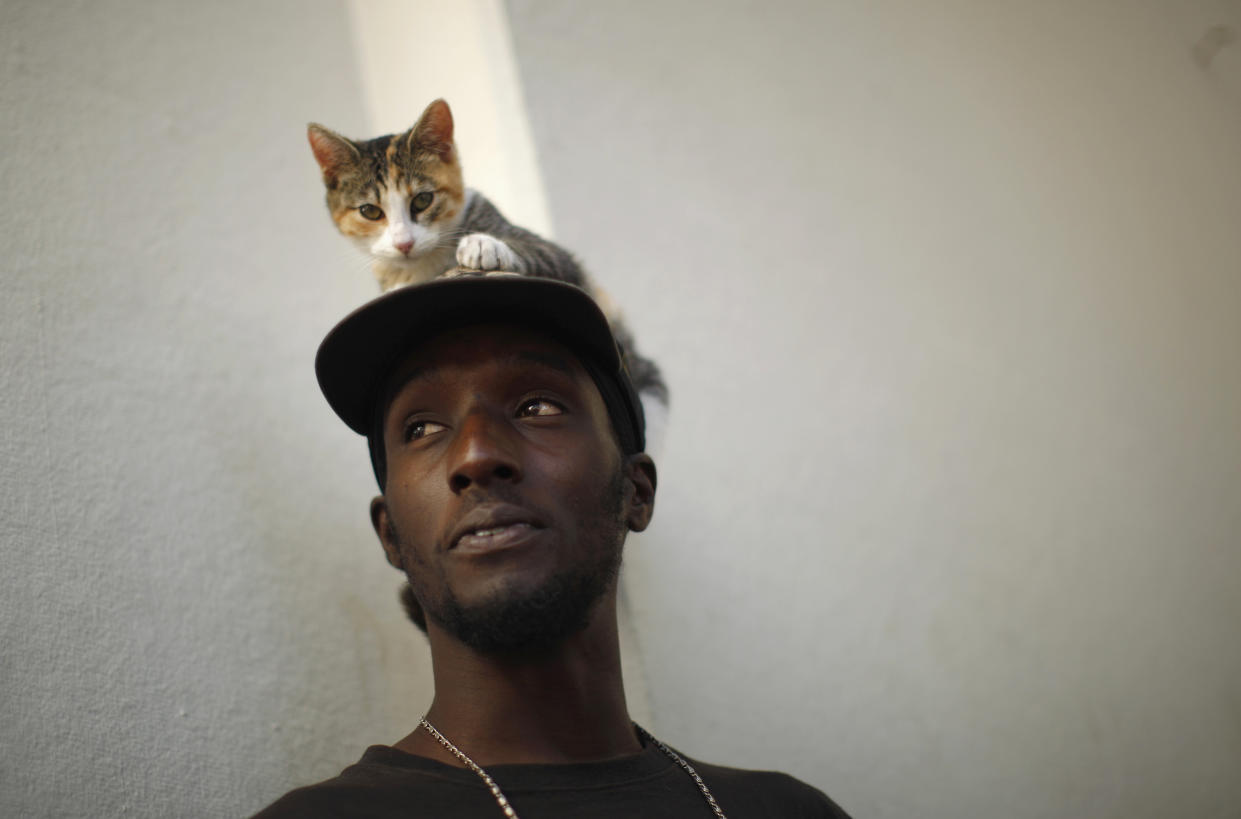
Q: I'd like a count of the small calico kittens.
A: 1